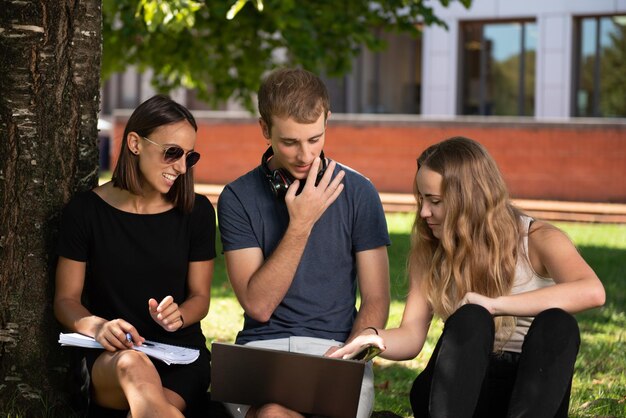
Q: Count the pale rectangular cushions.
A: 0